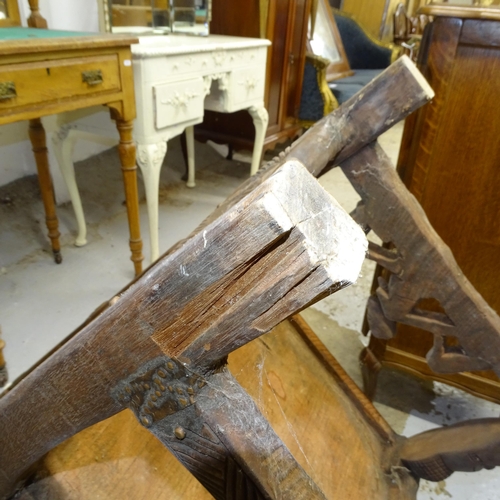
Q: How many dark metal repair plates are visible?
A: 1